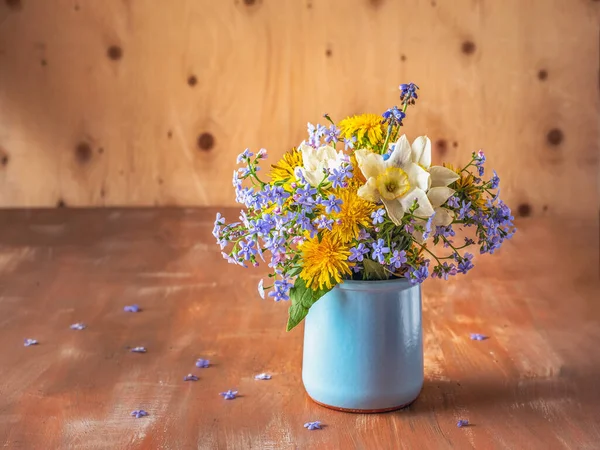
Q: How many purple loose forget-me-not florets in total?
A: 12